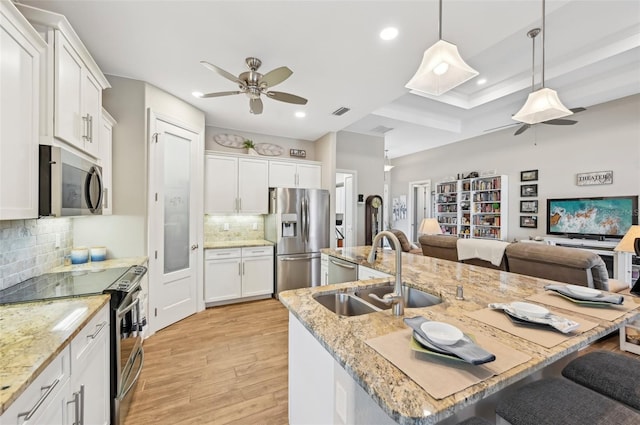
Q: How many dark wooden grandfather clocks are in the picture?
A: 1